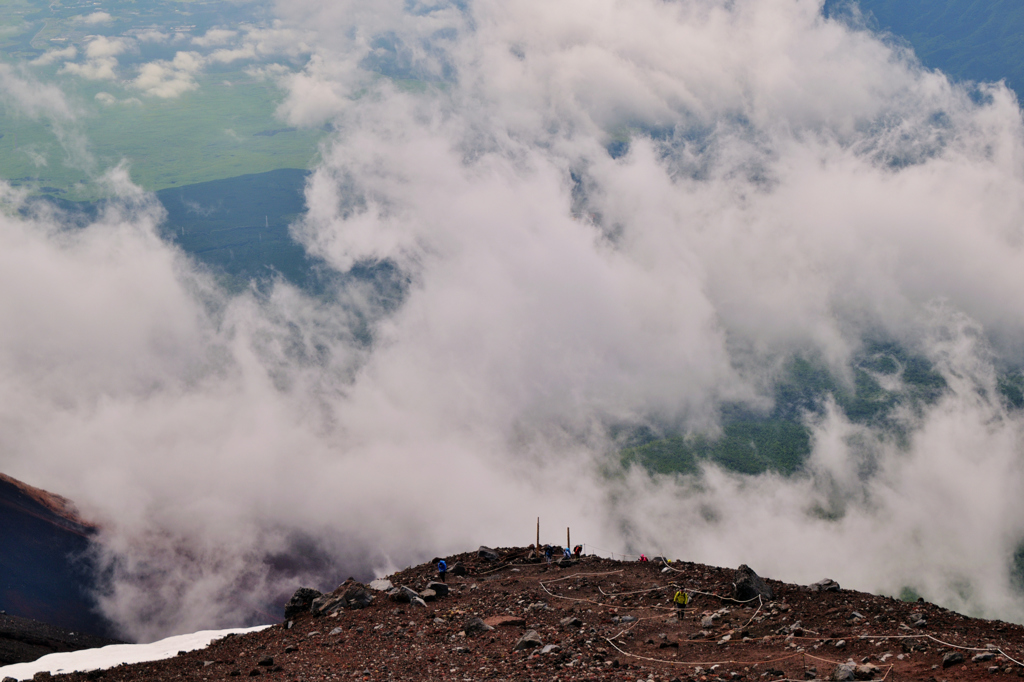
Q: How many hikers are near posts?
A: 3